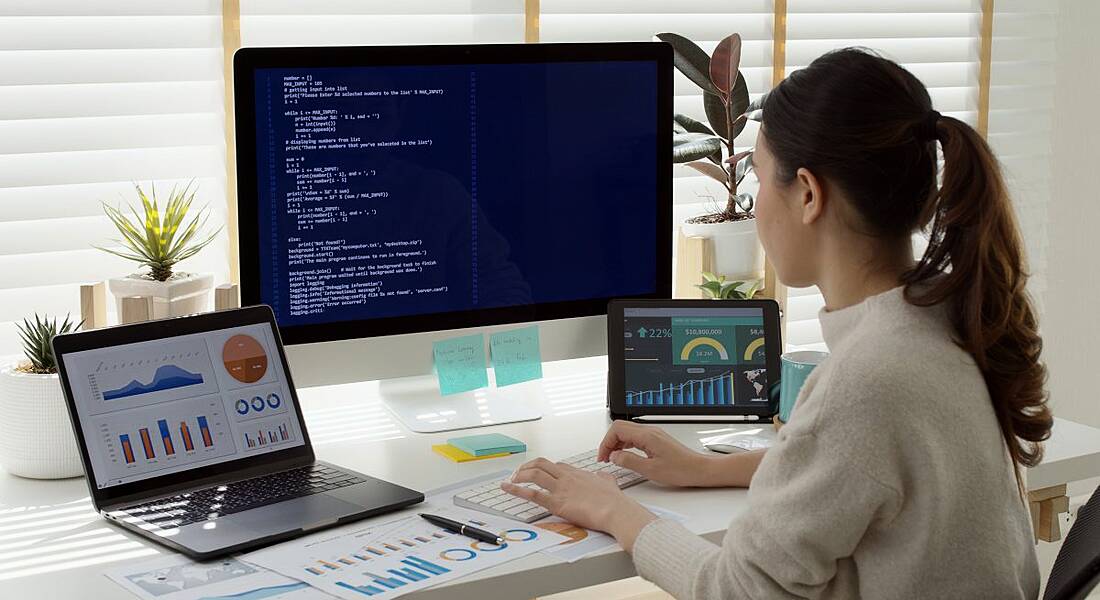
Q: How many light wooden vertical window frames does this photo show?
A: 4